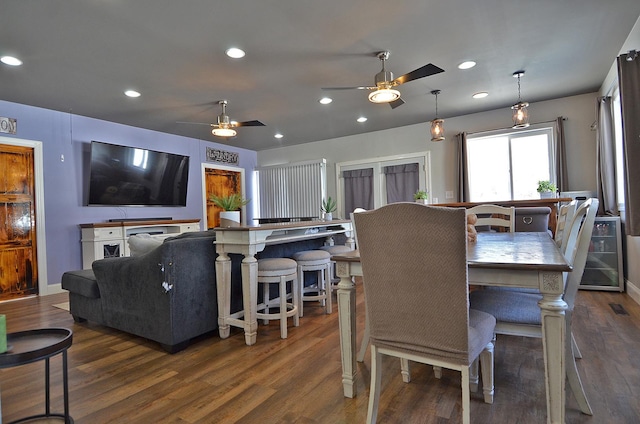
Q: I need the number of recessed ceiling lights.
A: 8